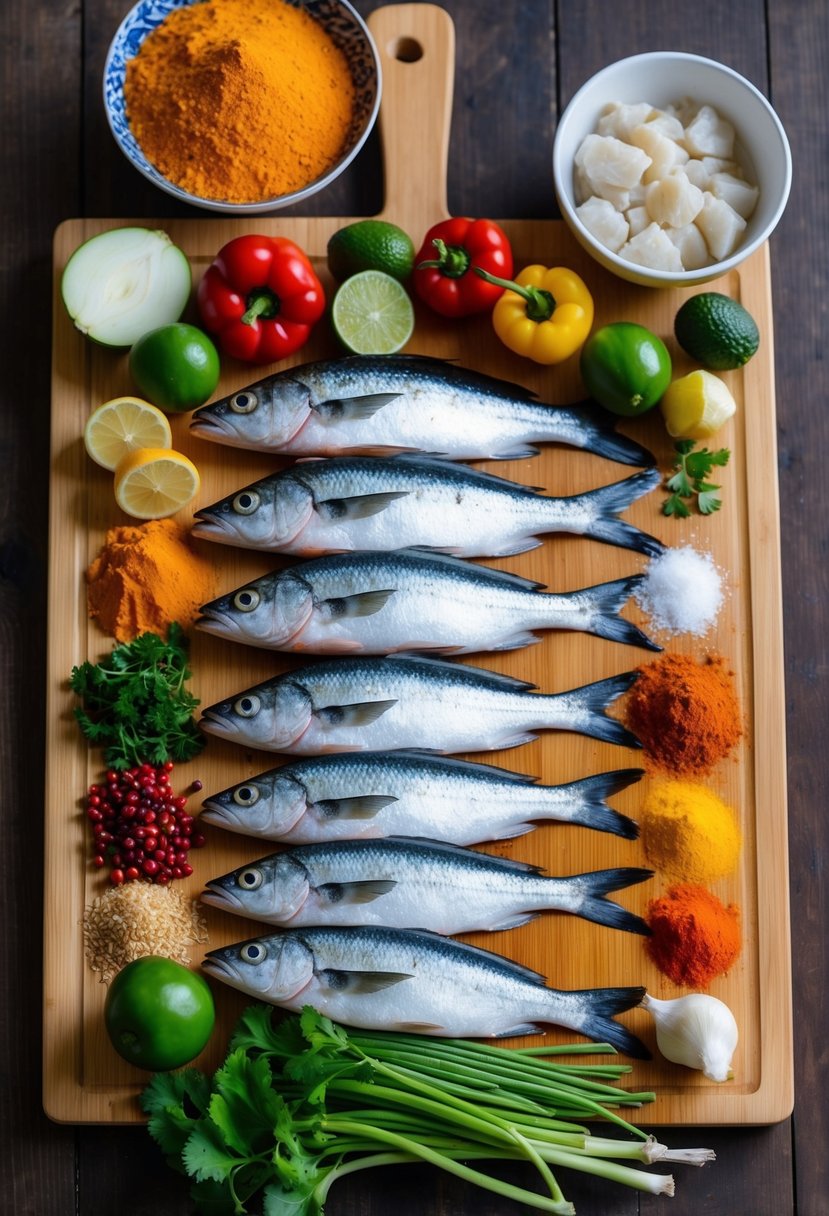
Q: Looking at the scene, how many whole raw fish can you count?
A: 7